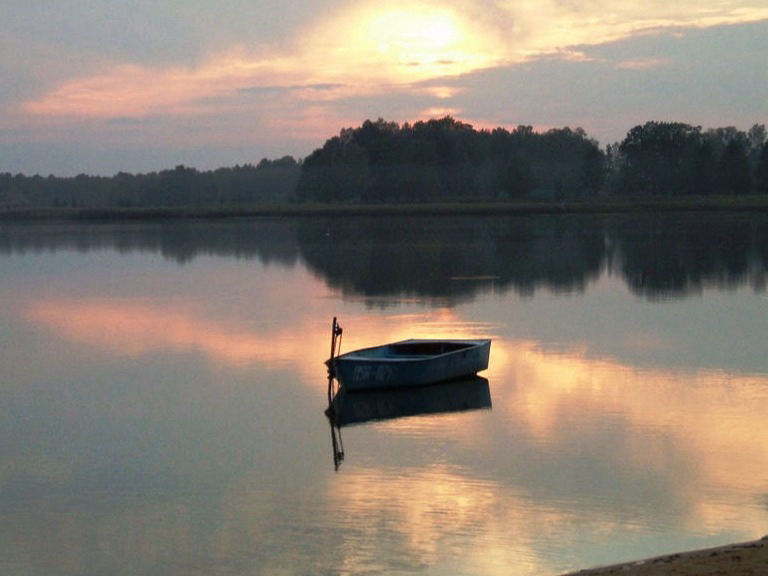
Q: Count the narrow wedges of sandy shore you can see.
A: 1